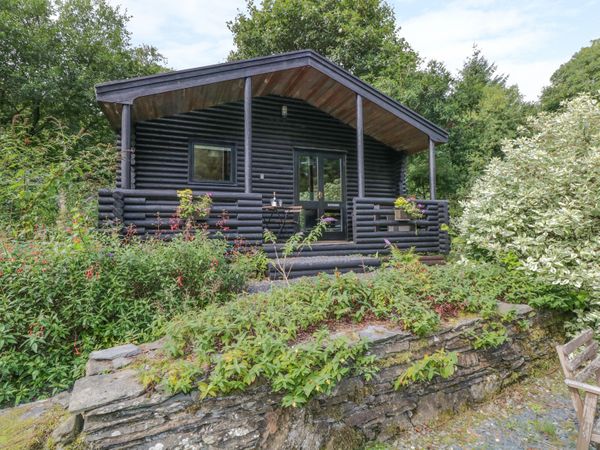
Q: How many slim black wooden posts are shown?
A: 4